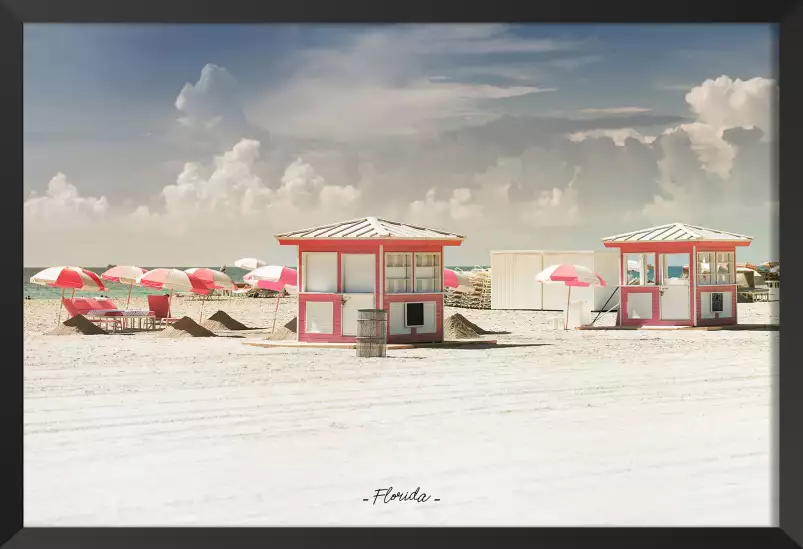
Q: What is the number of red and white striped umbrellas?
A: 7